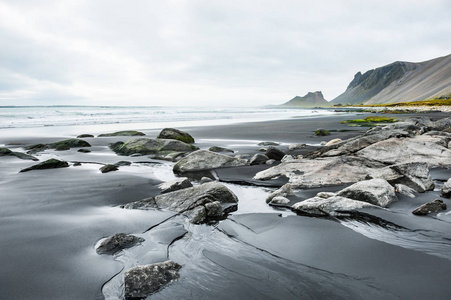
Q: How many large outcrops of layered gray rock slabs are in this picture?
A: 1